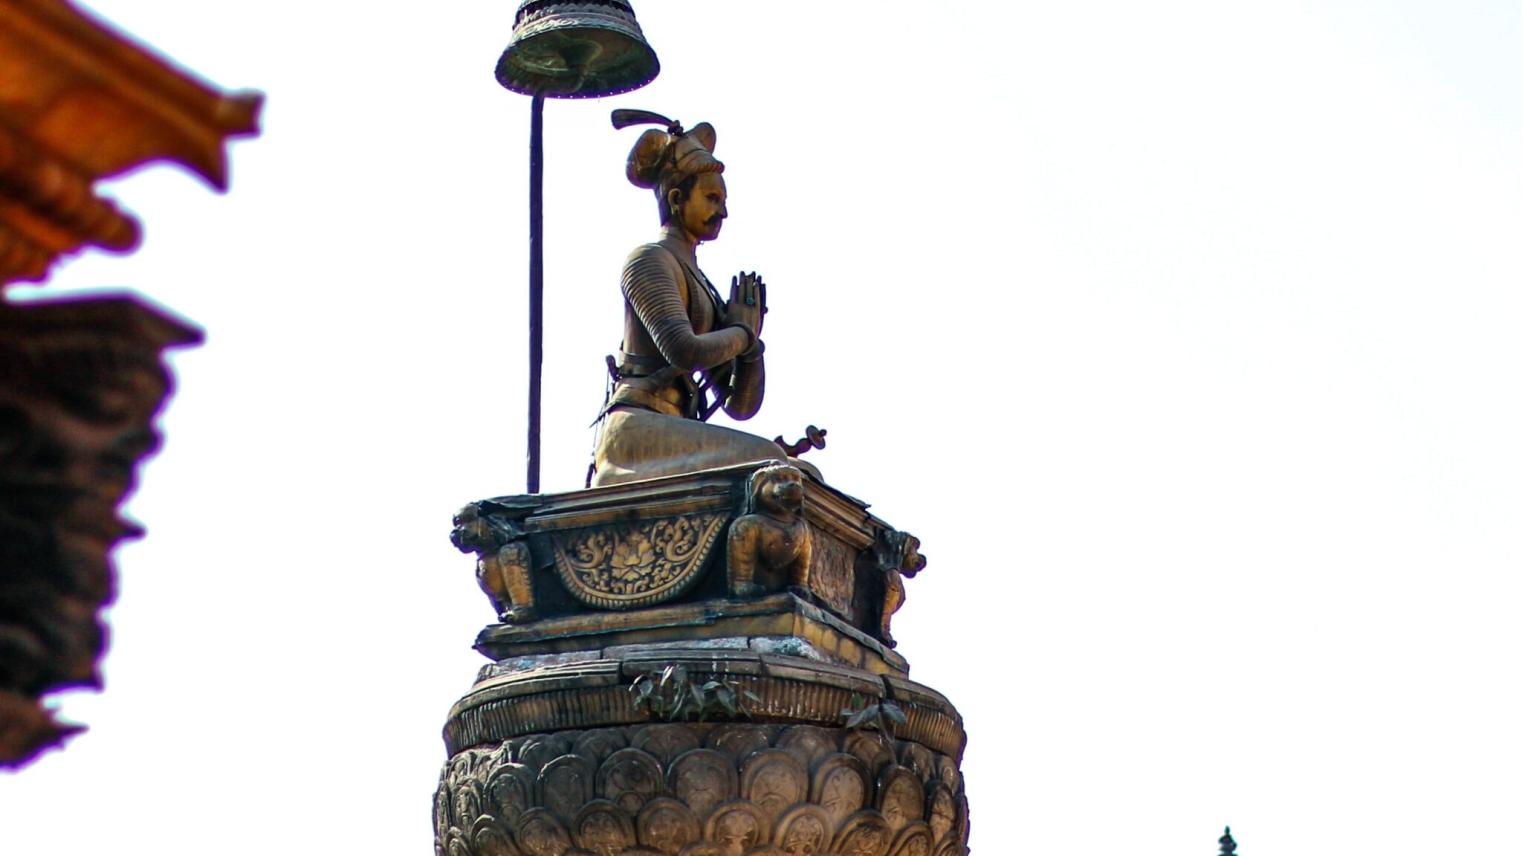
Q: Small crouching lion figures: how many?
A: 3